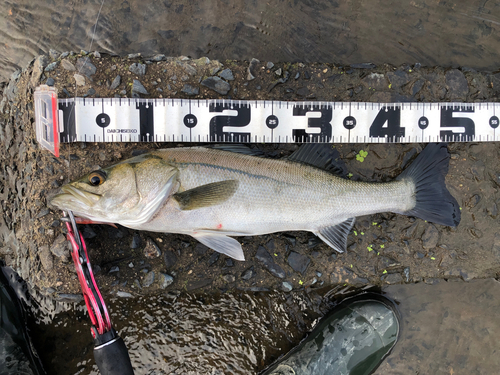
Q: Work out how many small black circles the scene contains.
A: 6